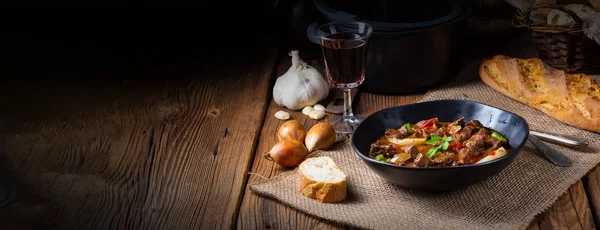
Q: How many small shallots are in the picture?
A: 3